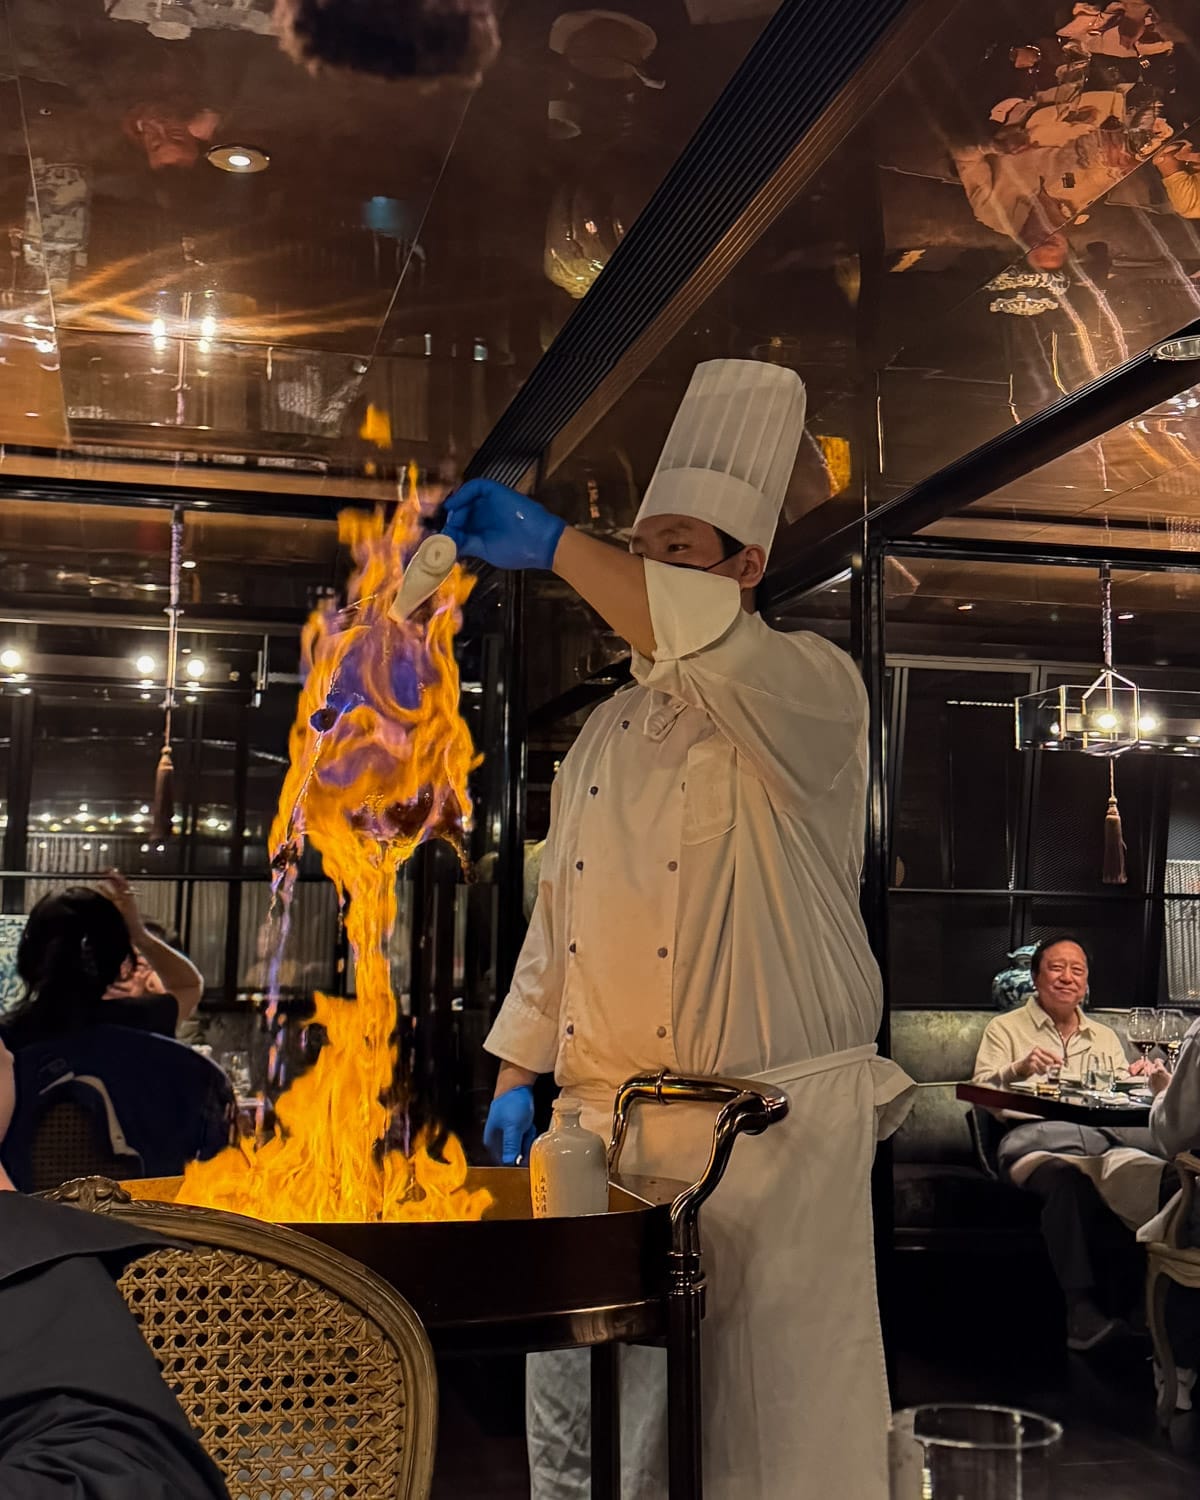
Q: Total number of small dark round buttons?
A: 9